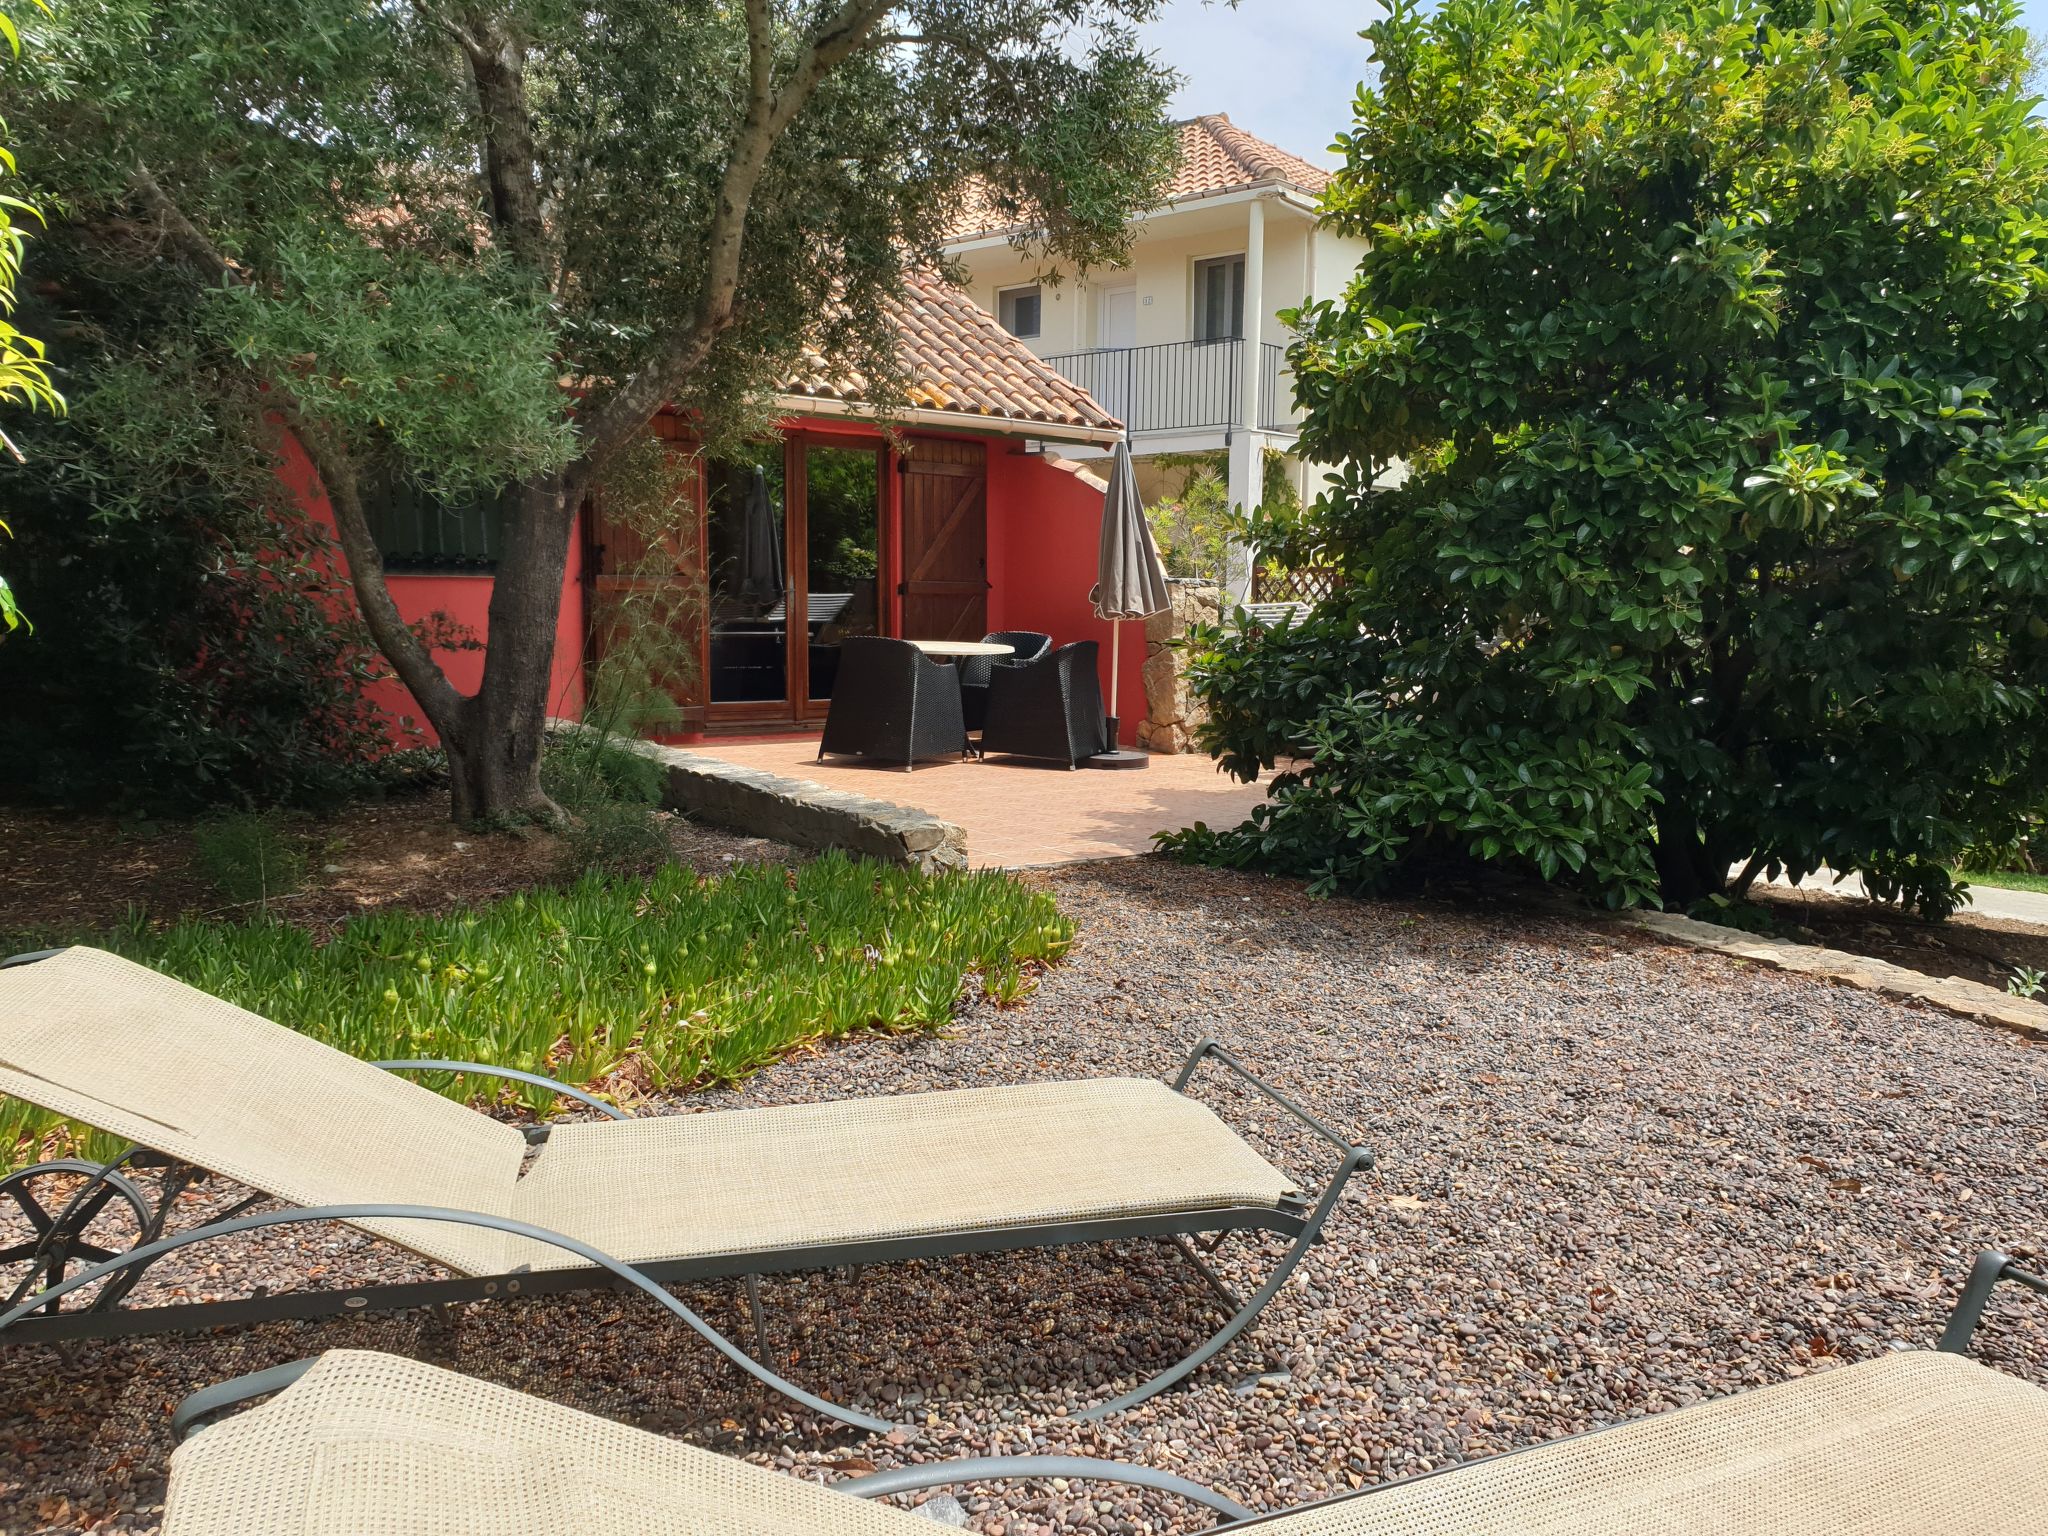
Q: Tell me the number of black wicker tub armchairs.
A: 3